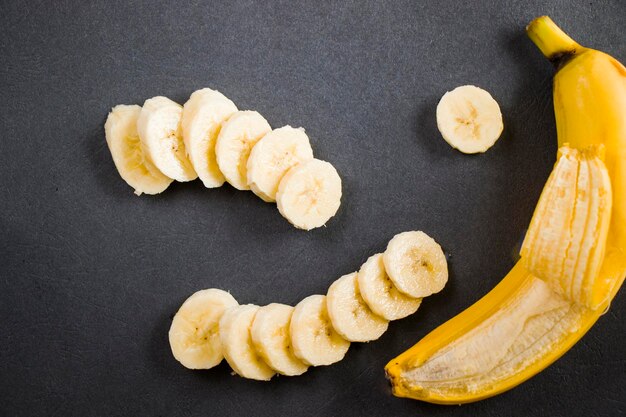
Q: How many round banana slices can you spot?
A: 14